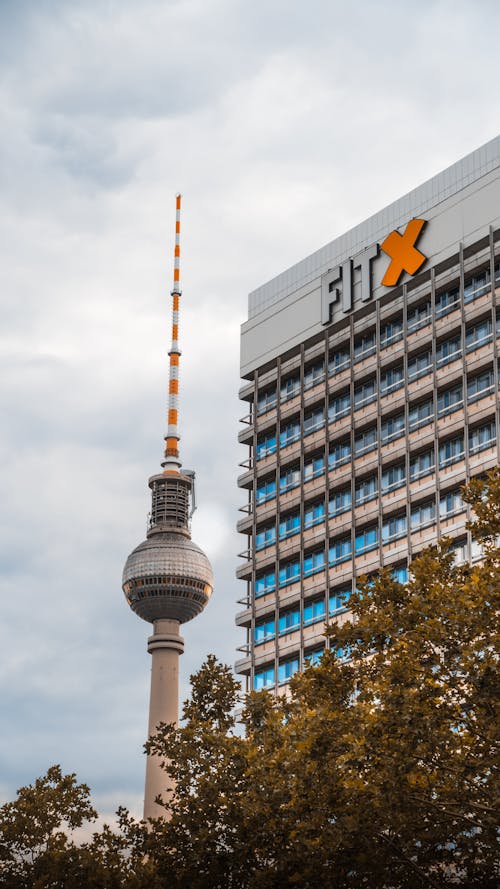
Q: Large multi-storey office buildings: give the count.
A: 1